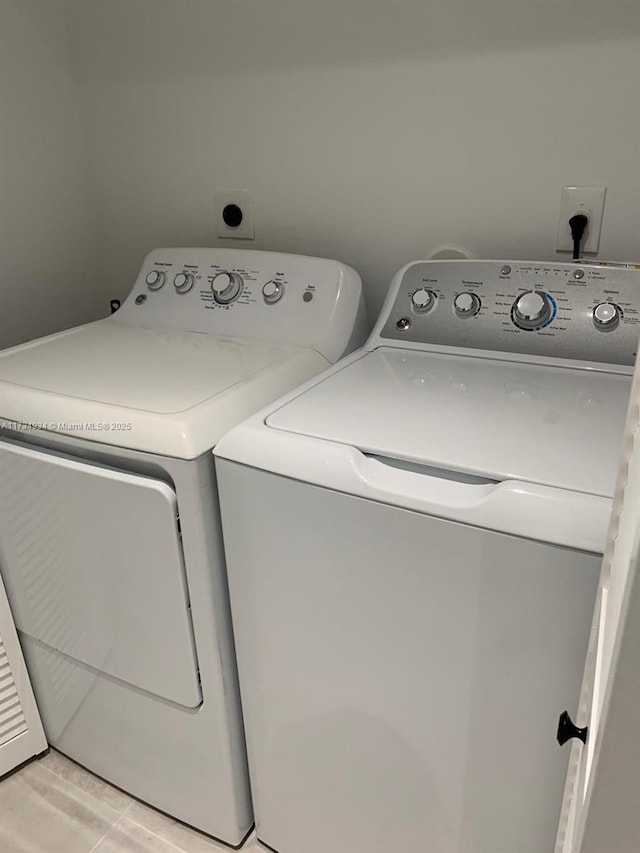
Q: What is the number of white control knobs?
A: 8